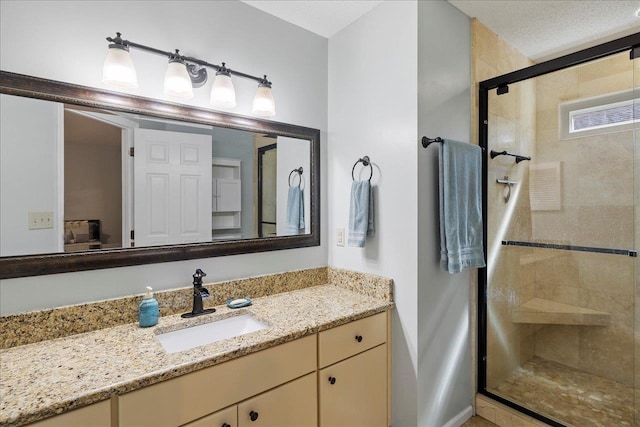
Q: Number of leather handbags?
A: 0